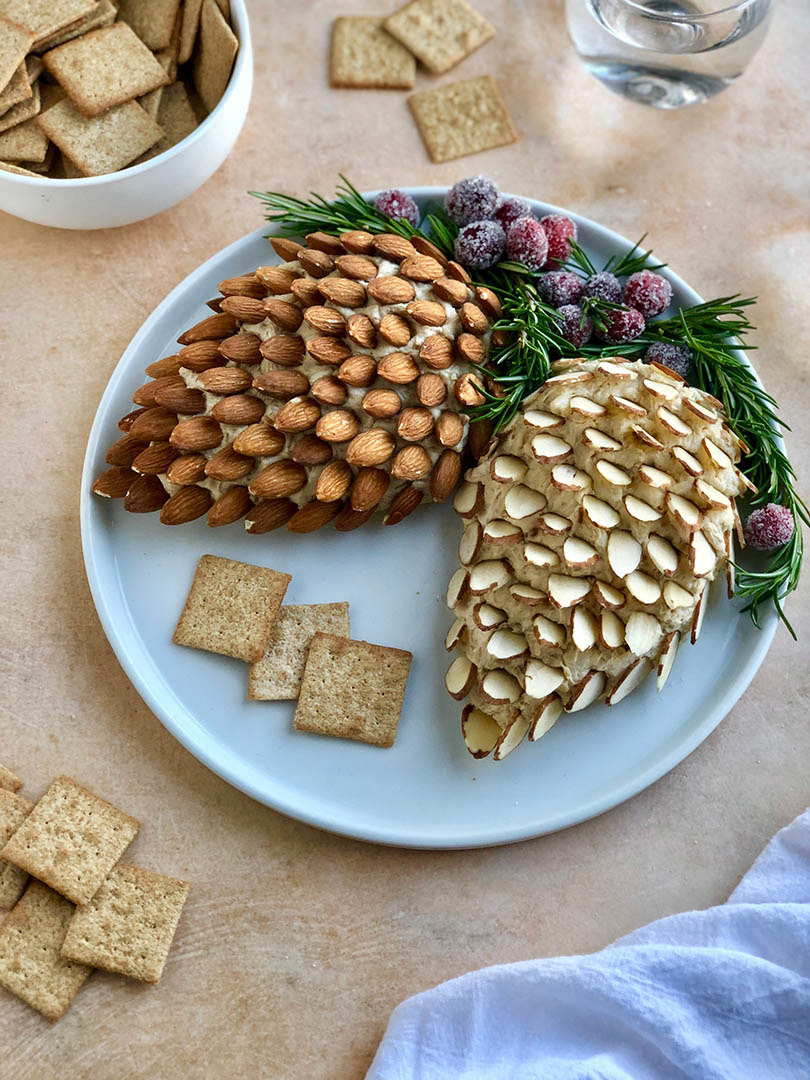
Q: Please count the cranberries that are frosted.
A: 13